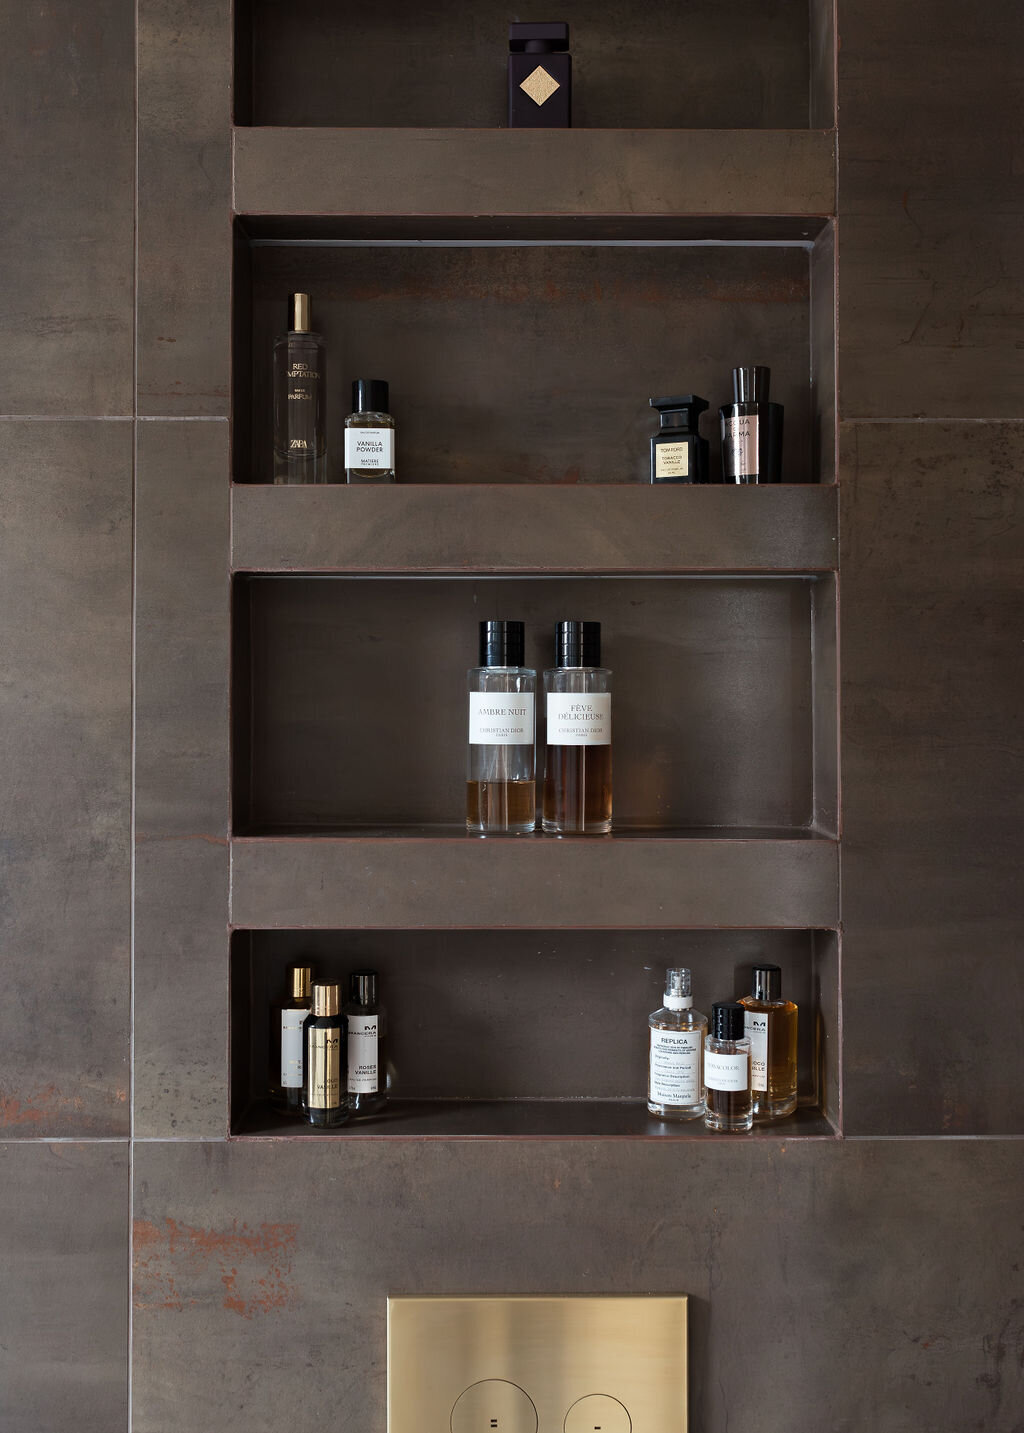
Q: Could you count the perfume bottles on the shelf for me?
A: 13